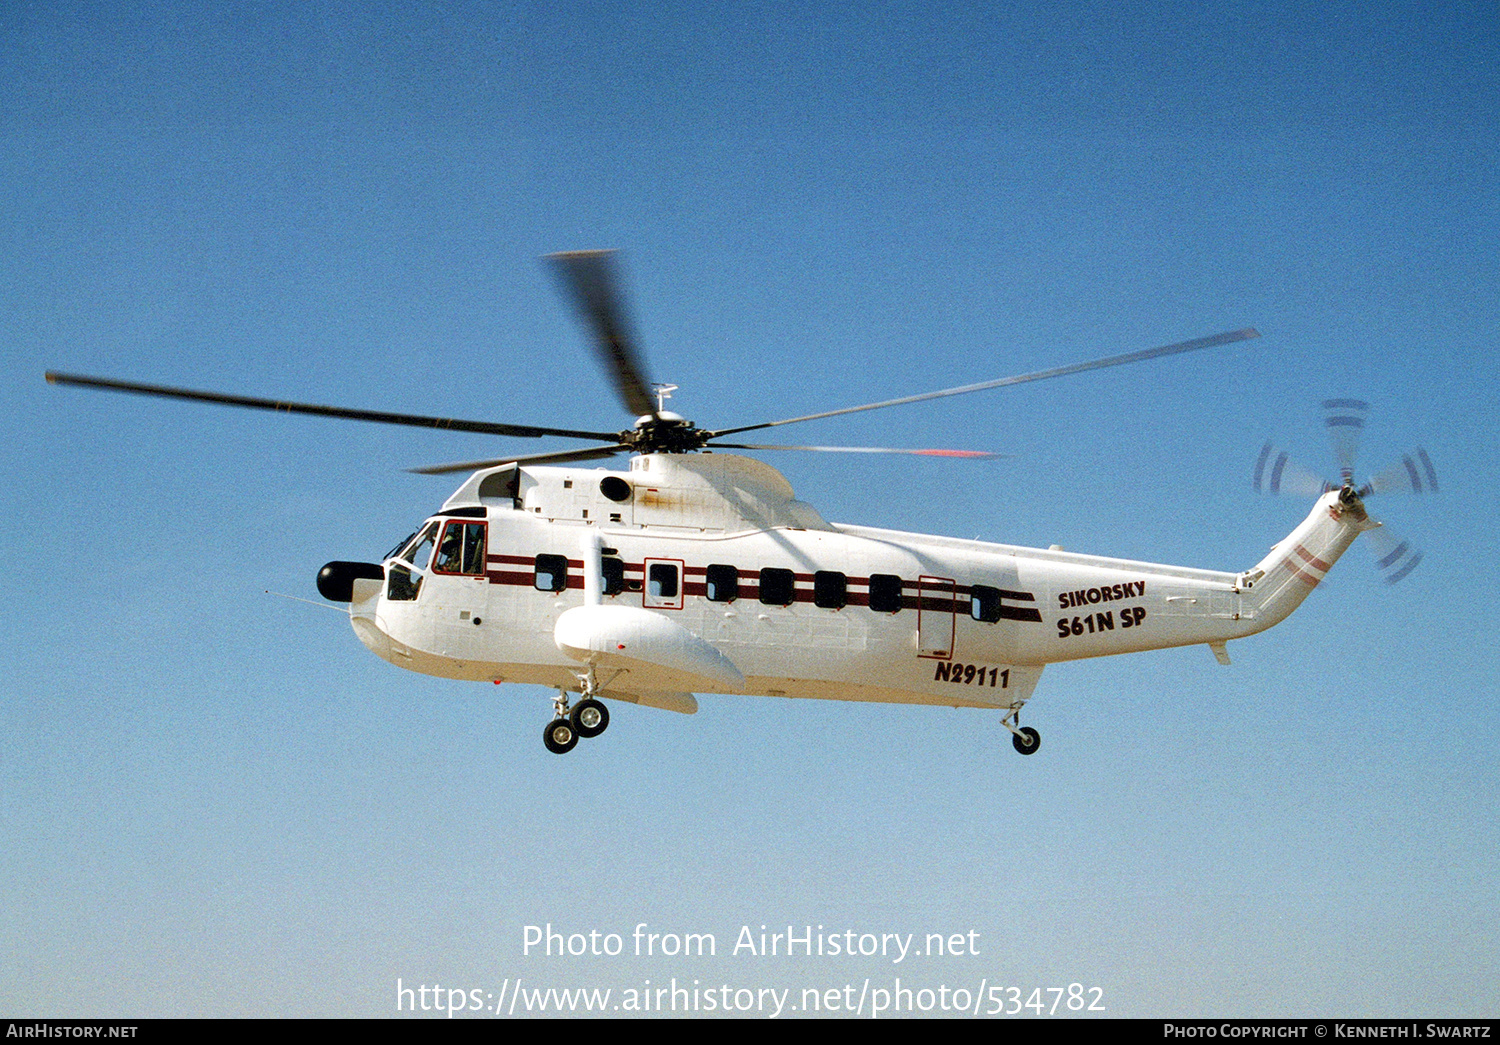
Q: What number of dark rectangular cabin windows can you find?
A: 8